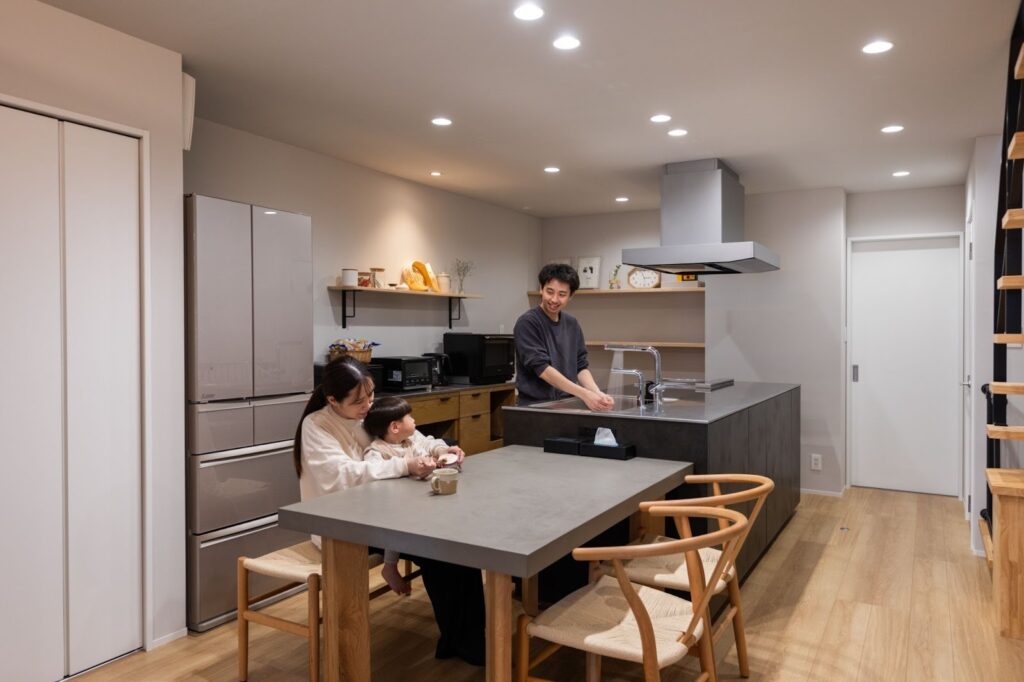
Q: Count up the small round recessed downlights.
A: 11